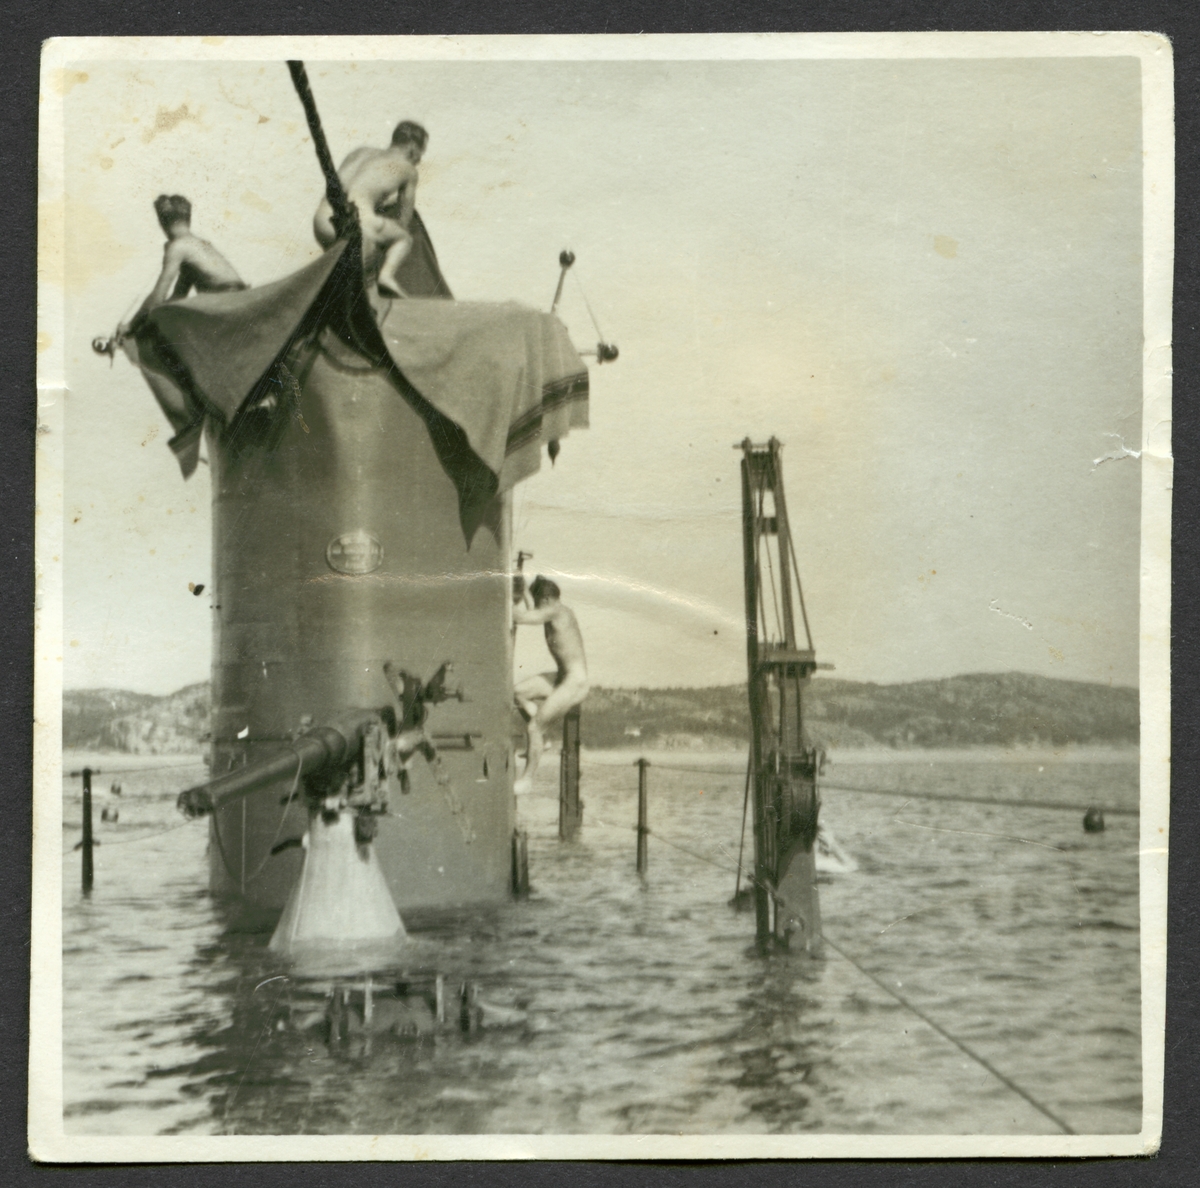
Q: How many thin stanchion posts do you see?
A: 2